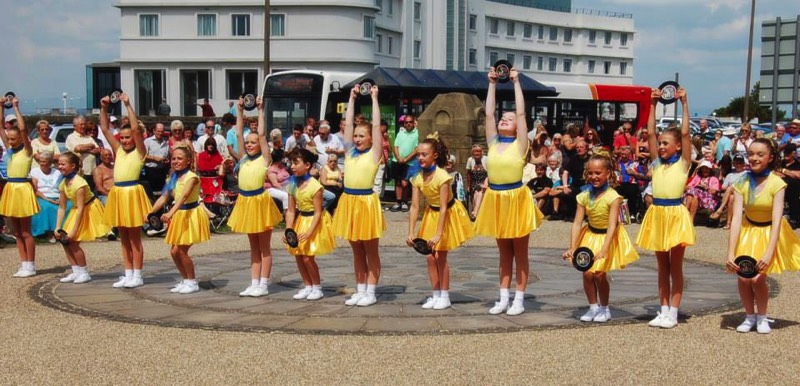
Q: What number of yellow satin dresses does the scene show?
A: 12